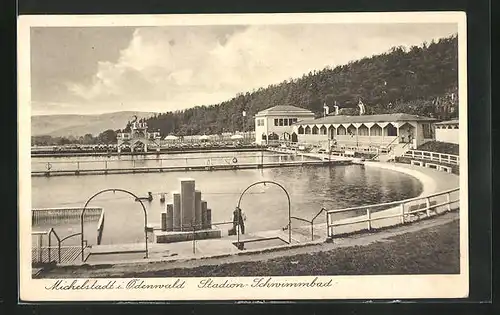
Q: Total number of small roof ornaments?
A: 3